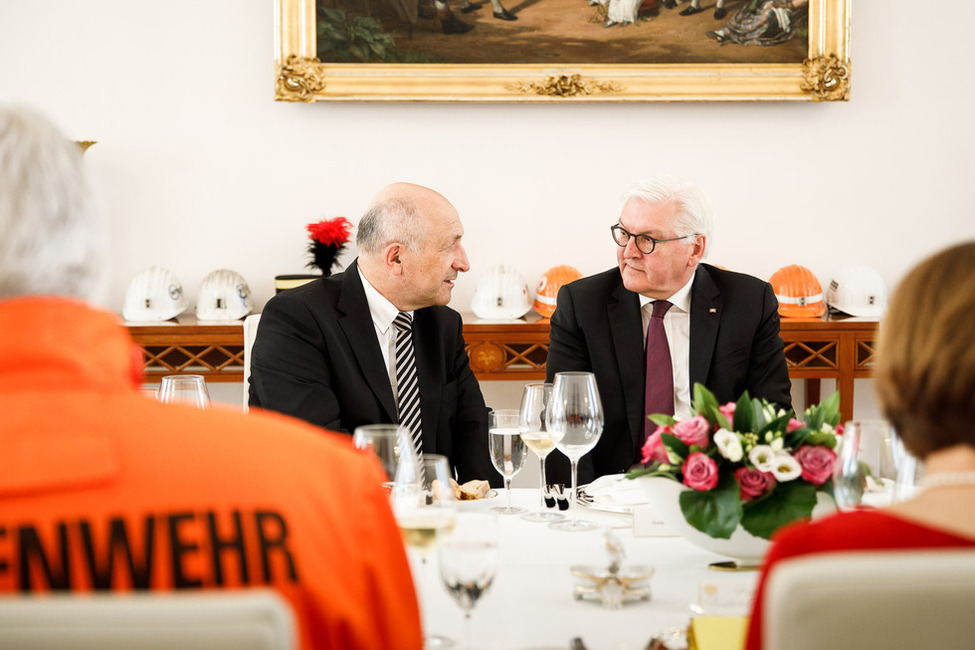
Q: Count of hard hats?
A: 6